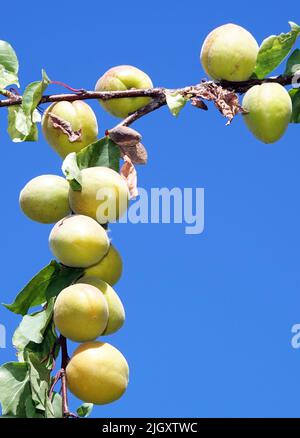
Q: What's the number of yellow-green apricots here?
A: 11